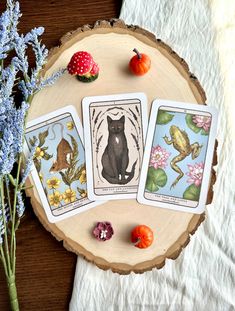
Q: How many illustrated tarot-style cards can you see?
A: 3